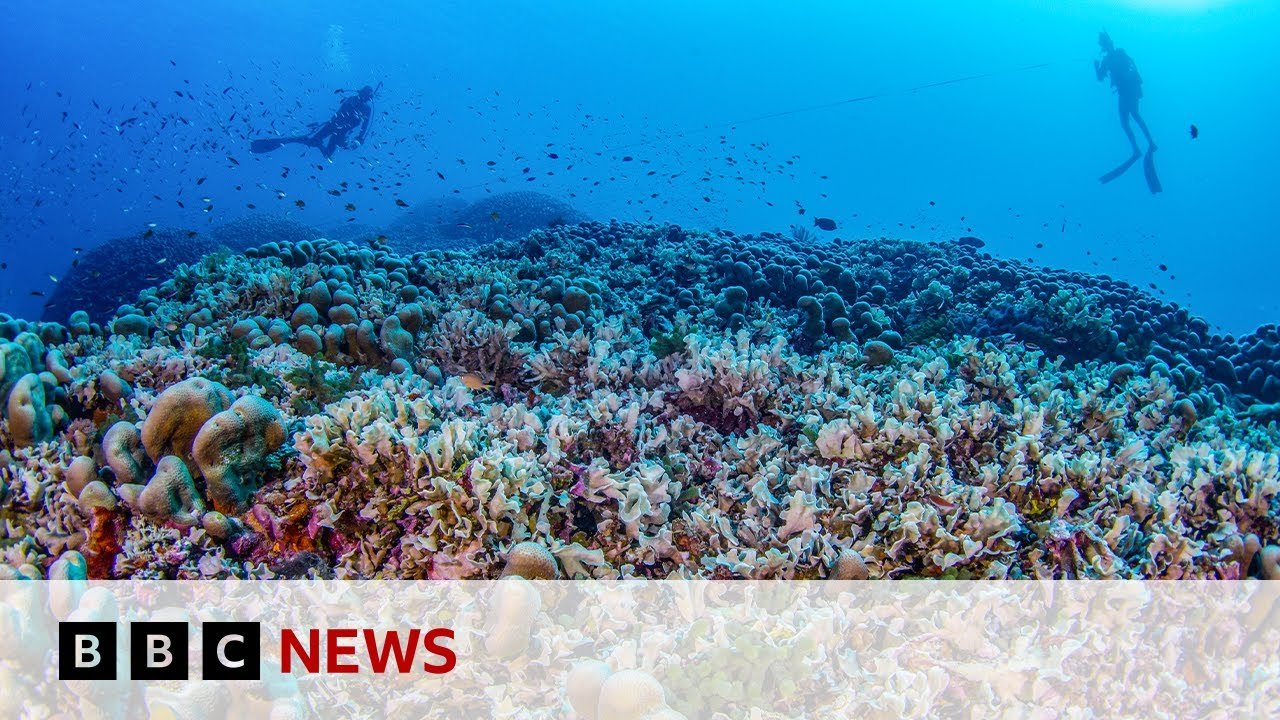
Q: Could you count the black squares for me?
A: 3